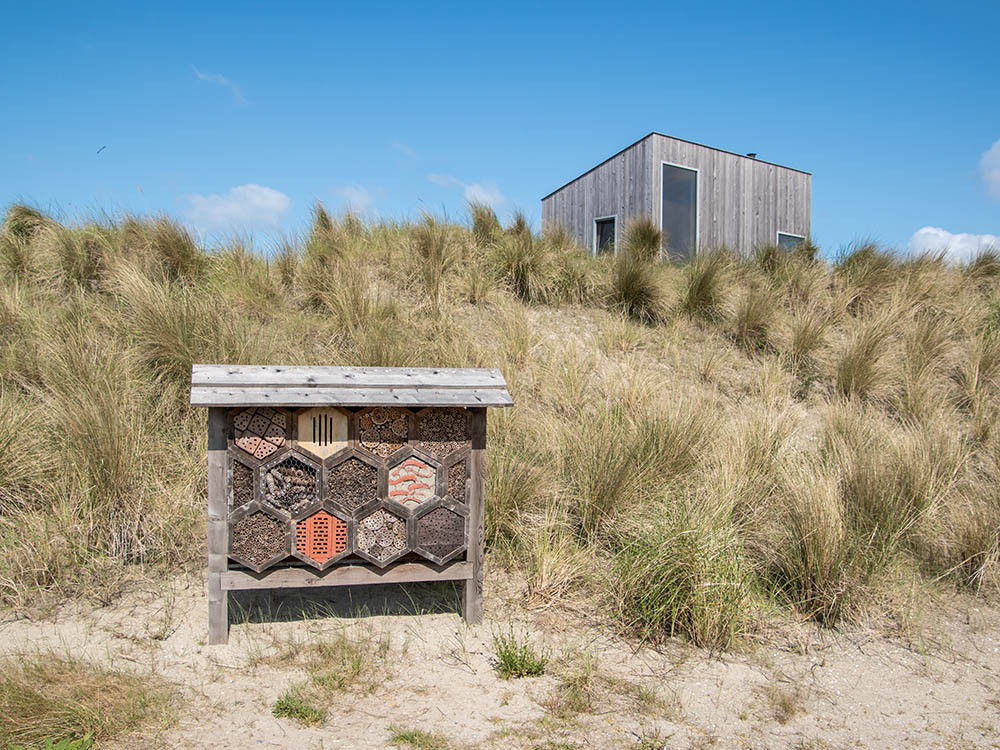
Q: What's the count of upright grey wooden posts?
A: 2